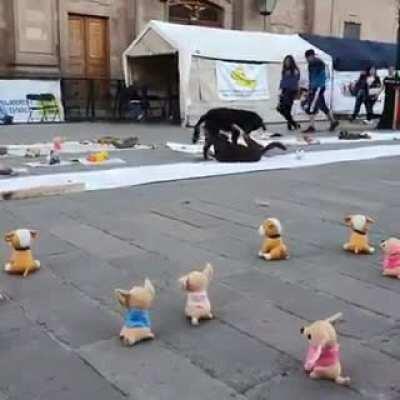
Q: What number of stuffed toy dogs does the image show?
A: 7